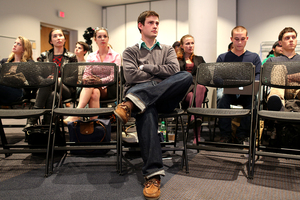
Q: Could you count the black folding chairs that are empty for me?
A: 4